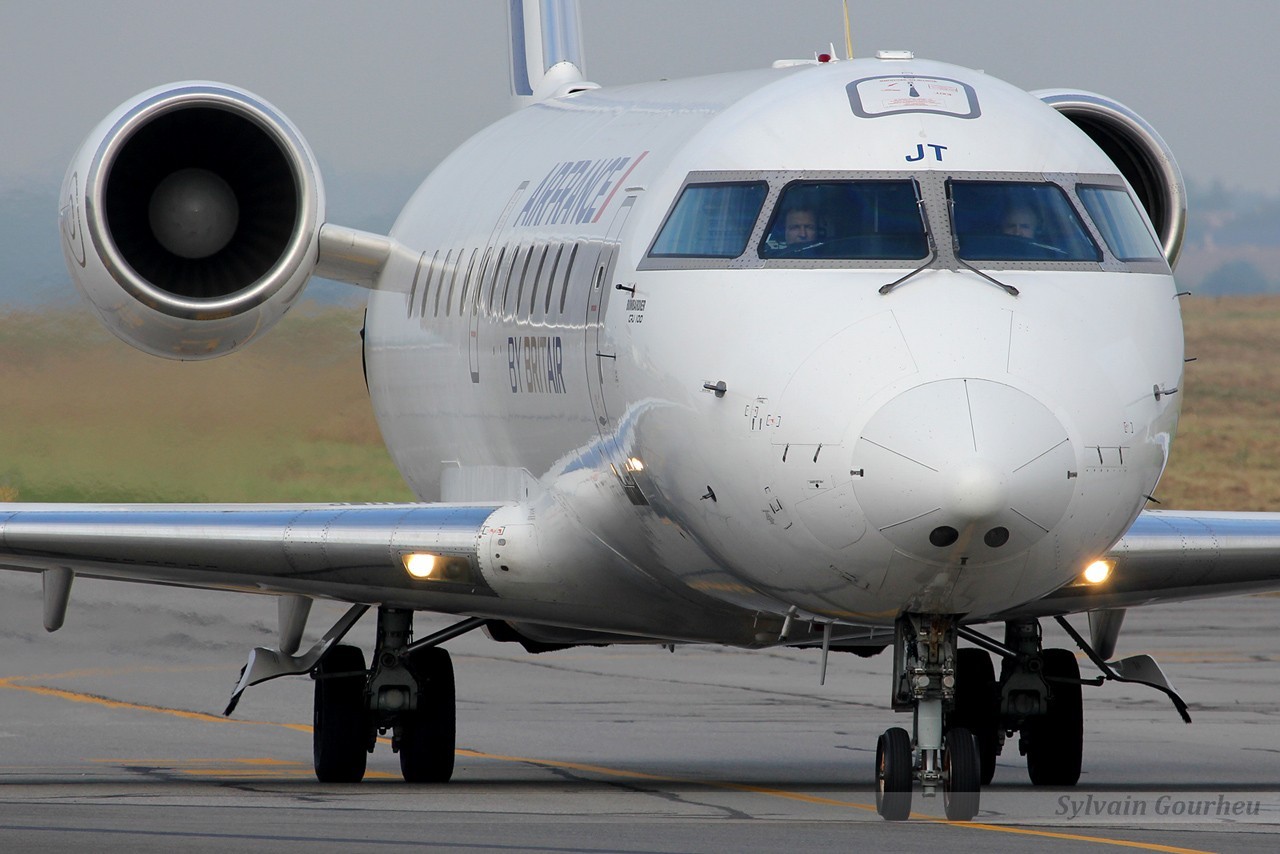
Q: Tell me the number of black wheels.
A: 6